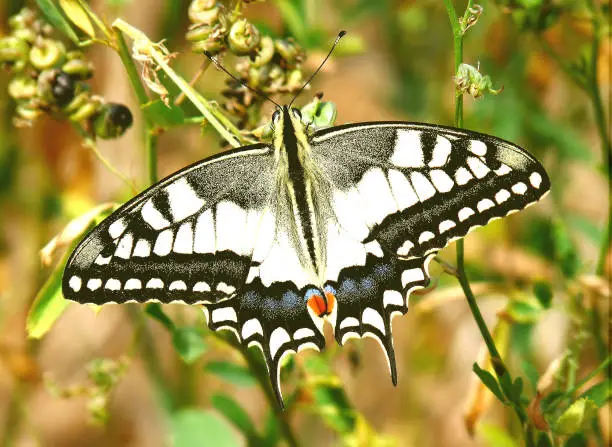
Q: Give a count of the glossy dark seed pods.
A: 2